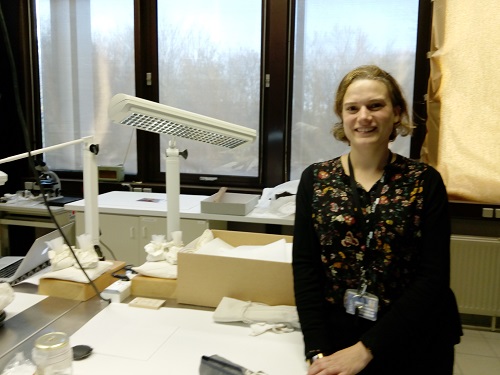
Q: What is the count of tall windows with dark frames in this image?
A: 3